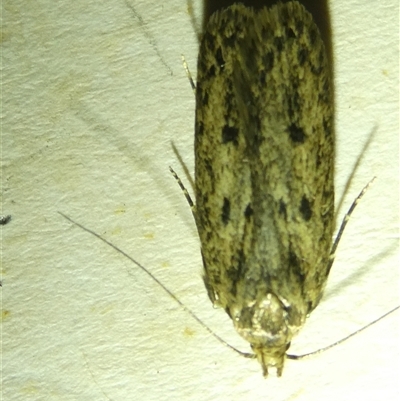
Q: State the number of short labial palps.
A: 2